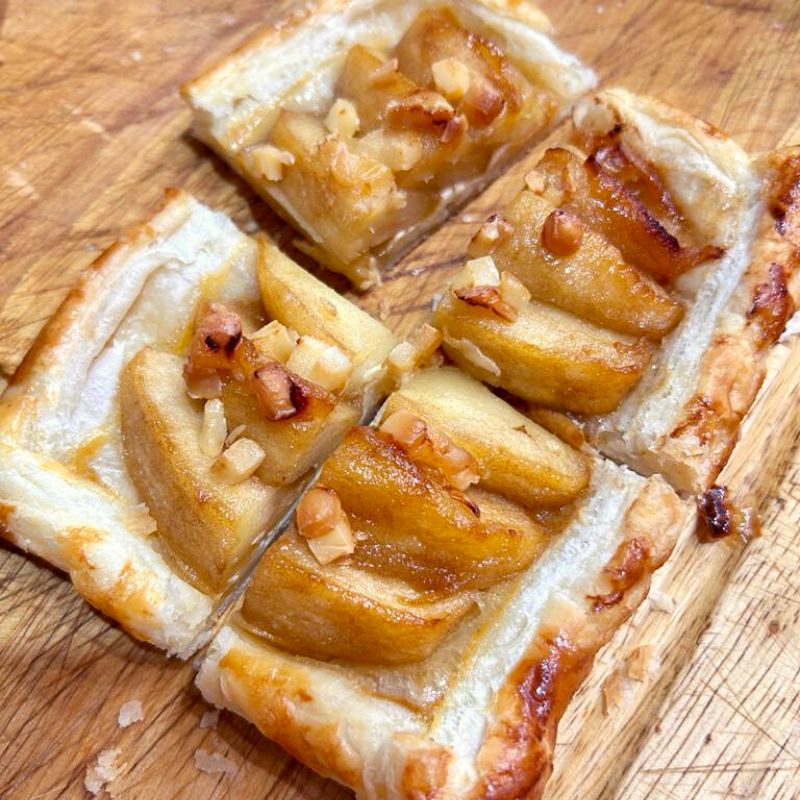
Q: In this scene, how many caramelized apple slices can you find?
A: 12